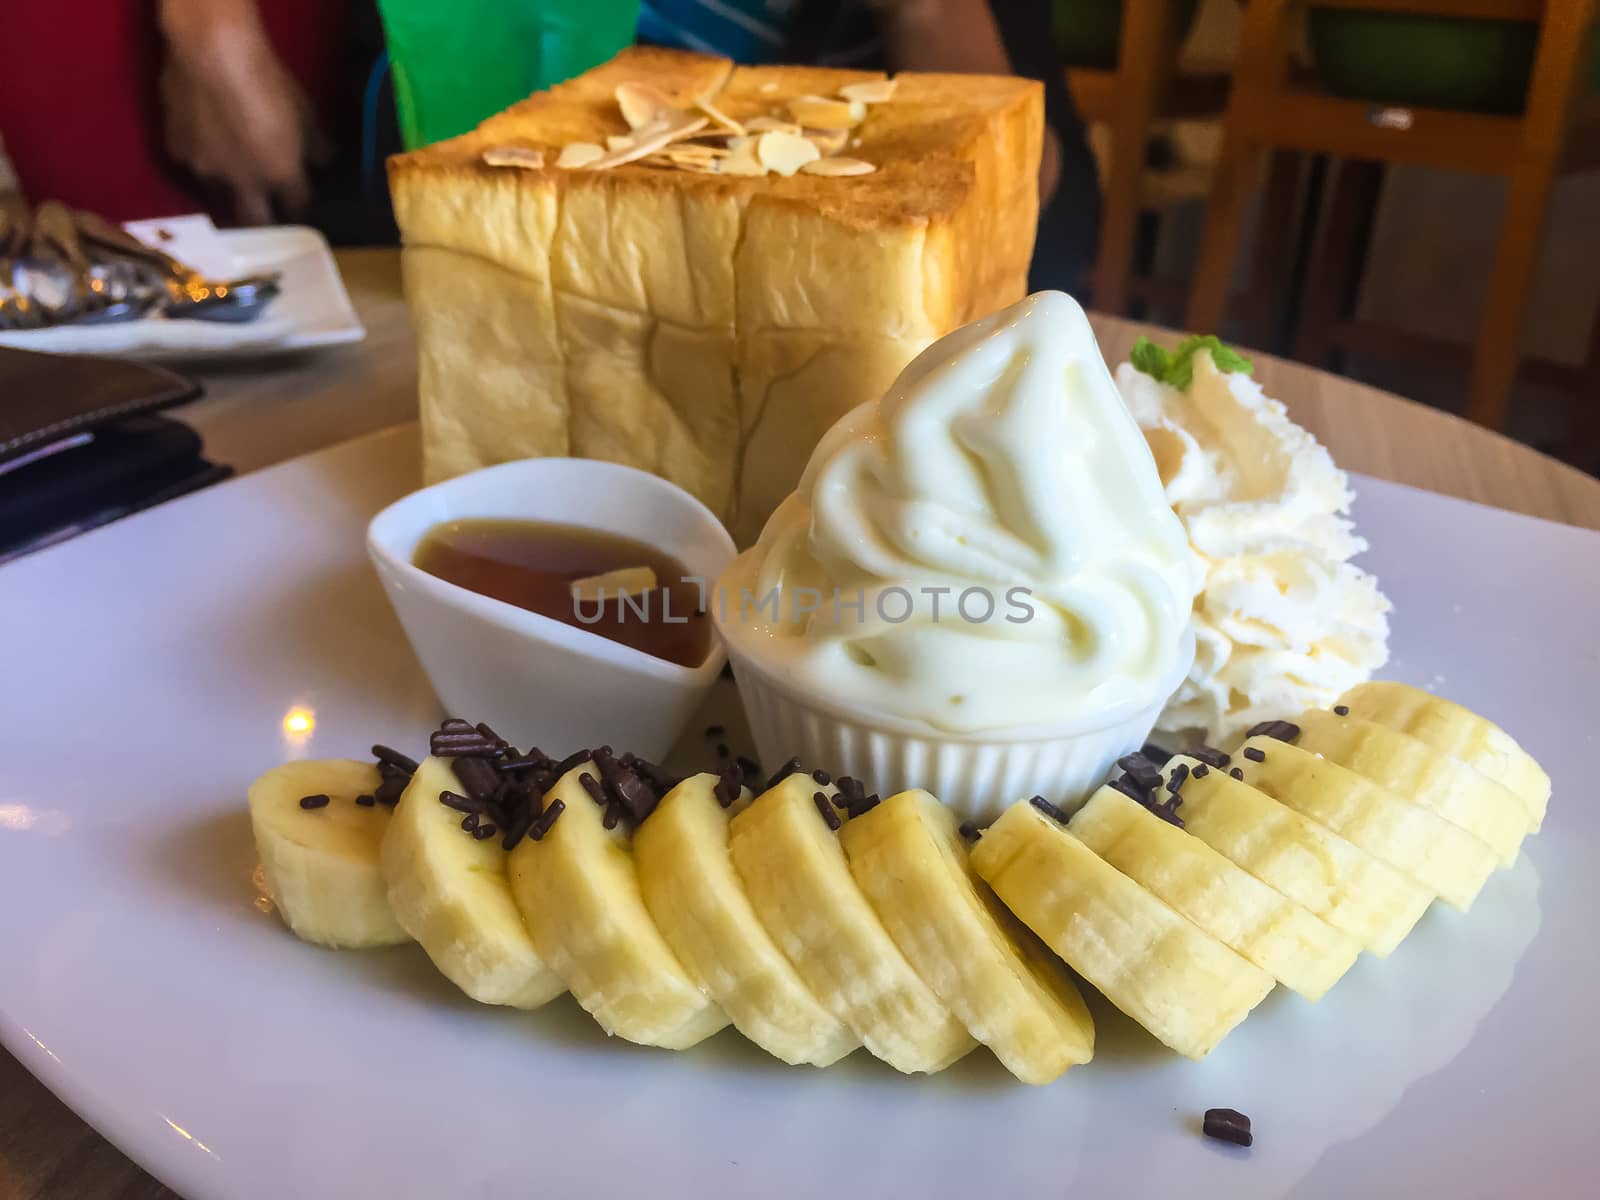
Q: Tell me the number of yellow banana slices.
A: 12